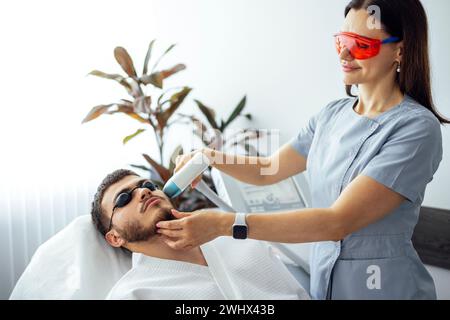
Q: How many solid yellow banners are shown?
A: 0